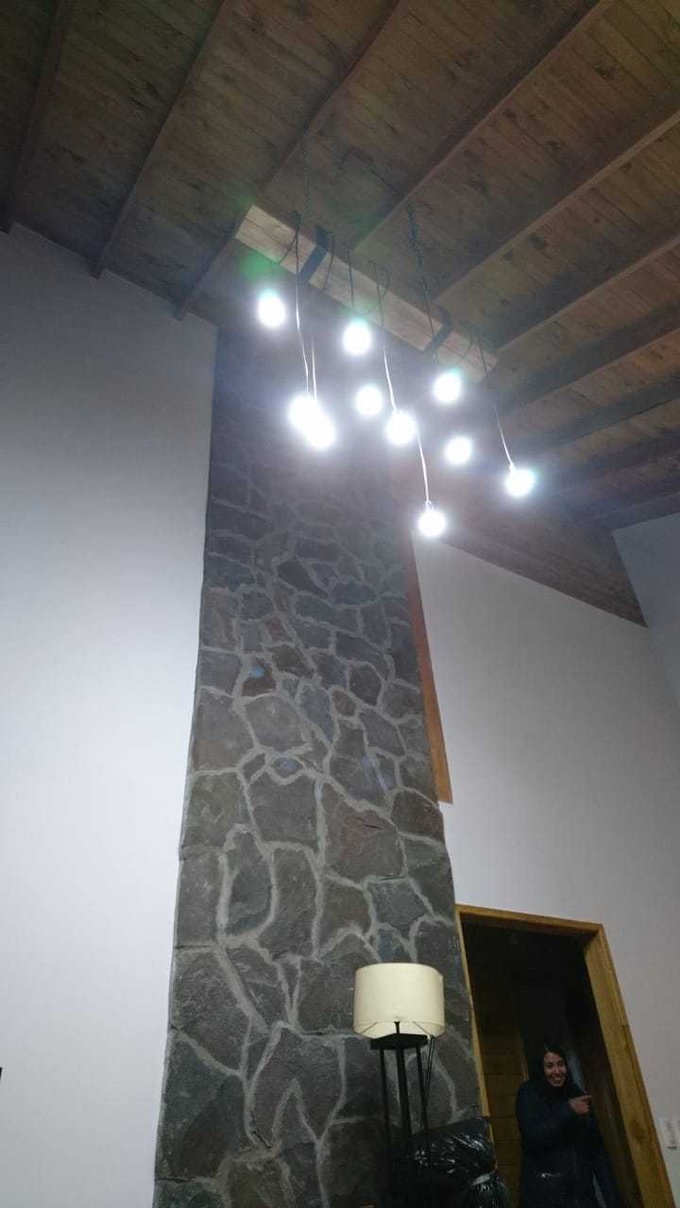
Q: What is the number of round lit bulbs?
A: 10